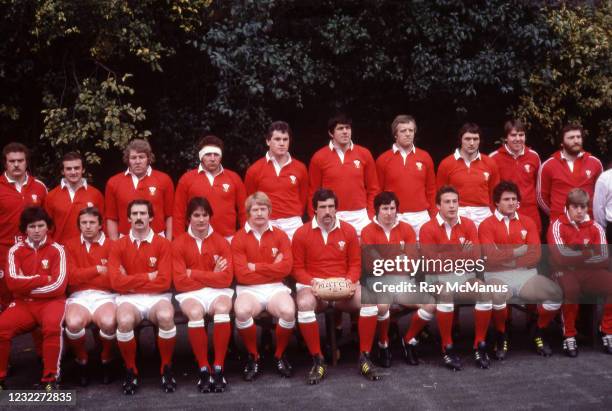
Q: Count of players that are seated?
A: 10